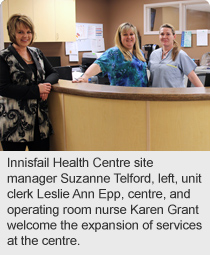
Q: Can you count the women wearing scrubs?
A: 2